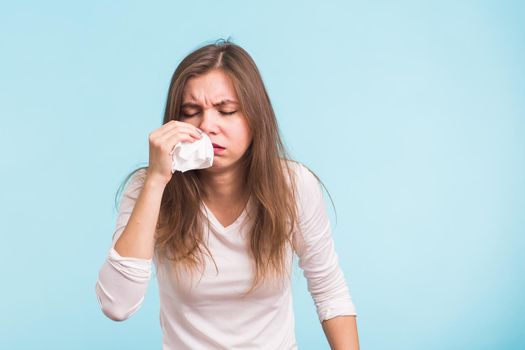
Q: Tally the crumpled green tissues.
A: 0